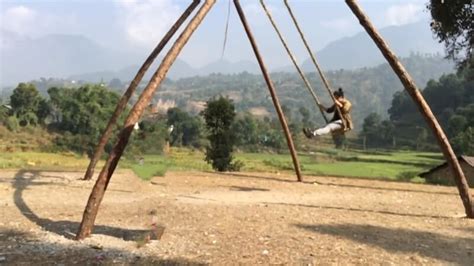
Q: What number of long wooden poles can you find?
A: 4